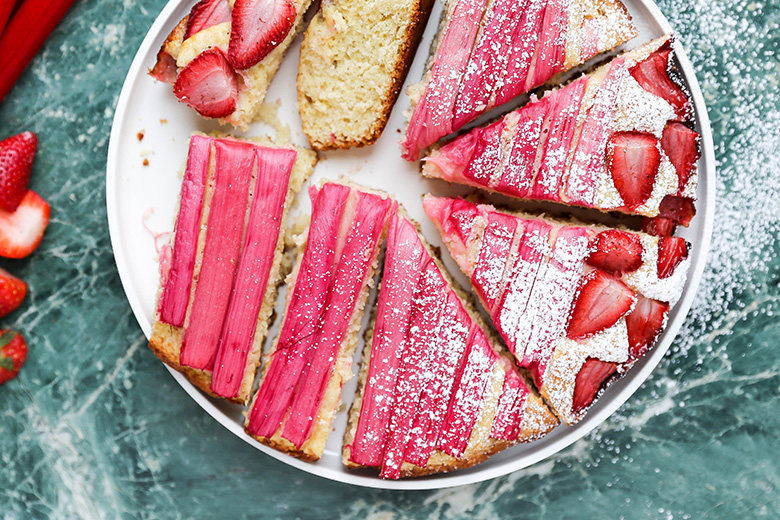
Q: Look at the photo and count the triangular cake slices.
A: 4